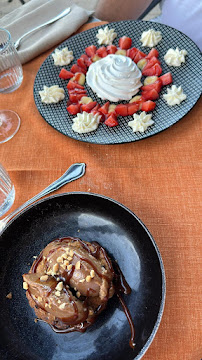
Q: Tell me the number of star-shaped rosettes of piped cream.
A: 8